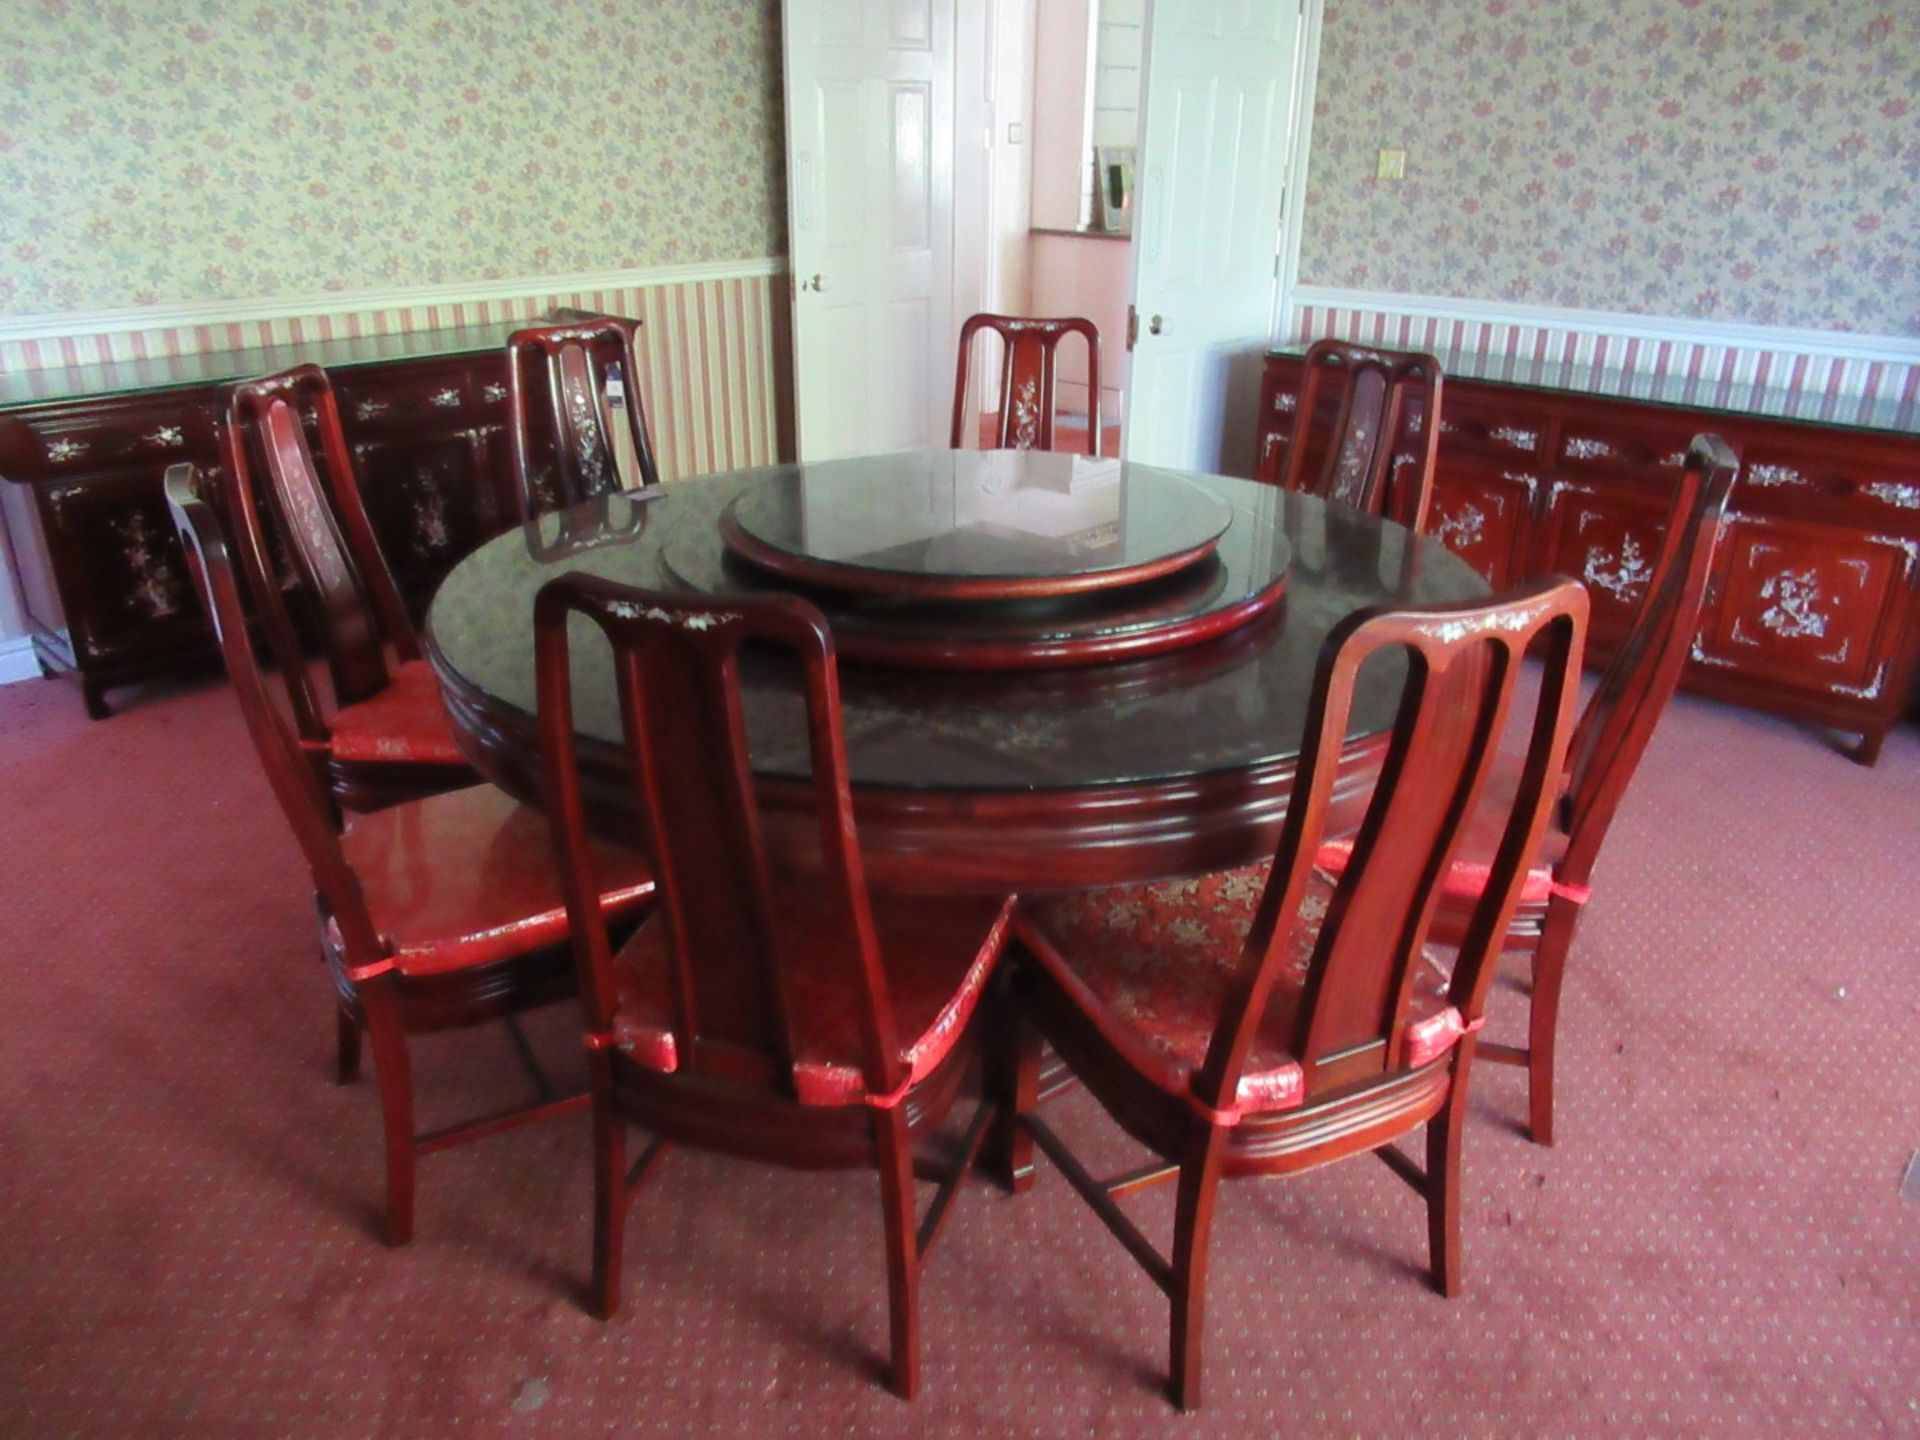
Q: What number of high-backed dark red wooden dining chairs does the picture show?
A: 8